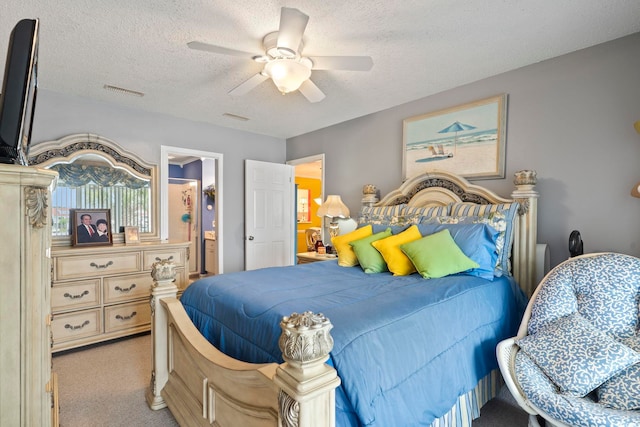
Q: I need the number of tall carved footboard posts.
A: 2